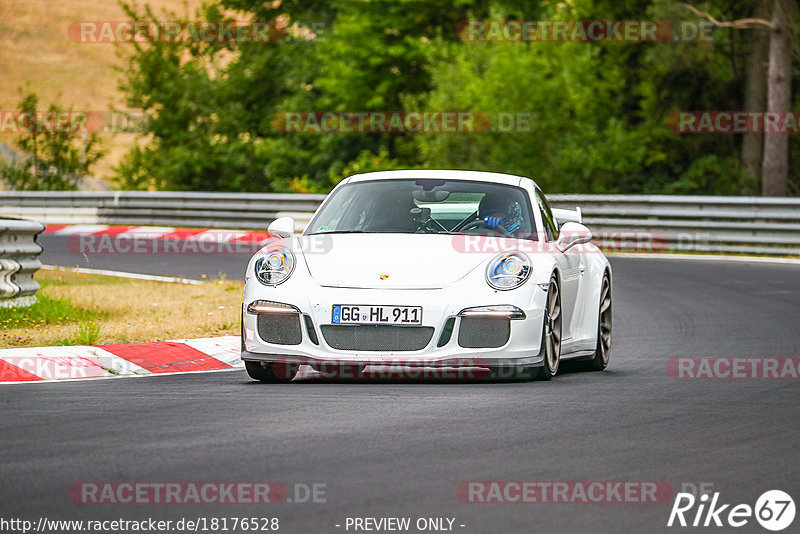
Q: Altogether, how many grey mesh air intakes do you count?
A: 3